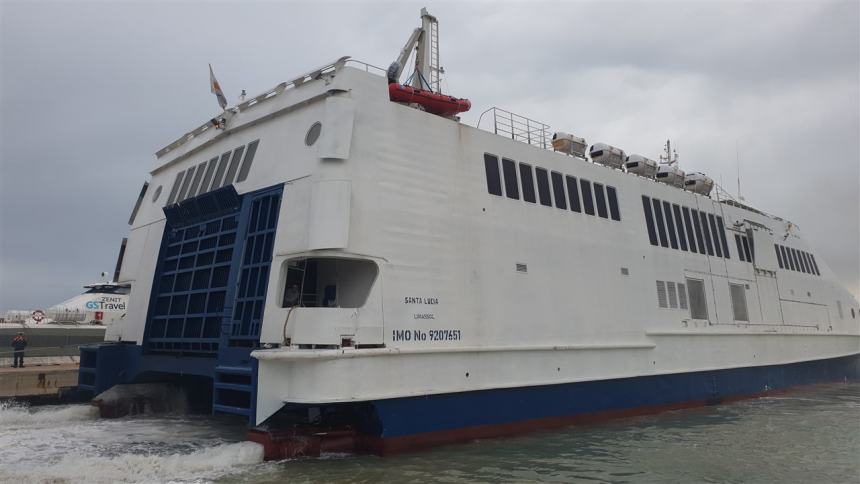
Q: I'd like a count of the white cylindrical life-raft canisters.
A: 5